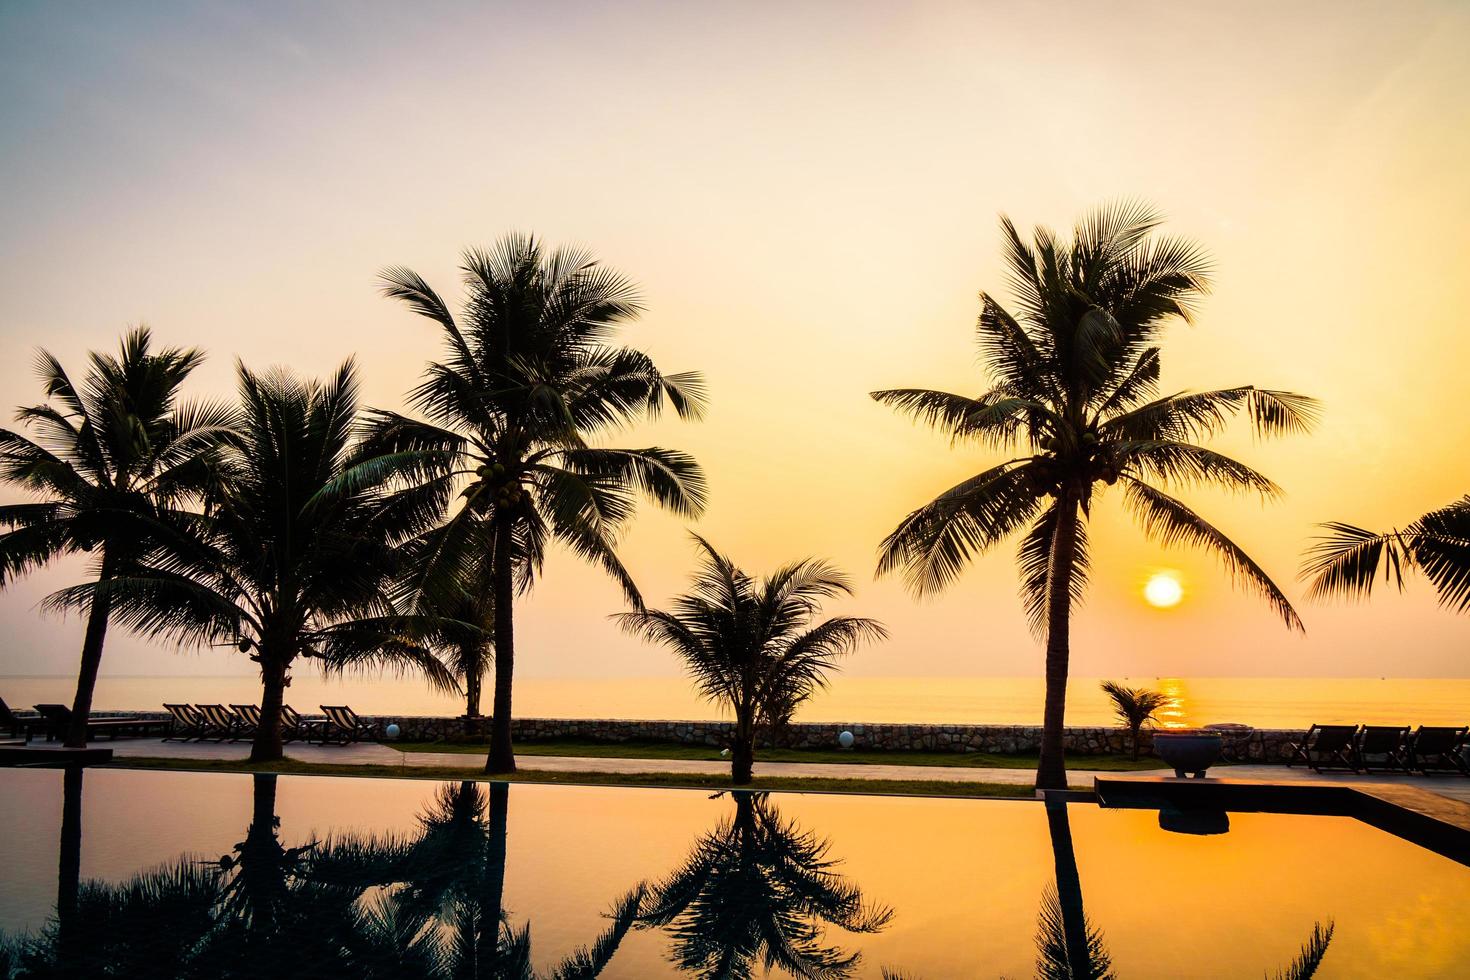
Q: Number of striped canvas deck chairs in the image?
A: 5